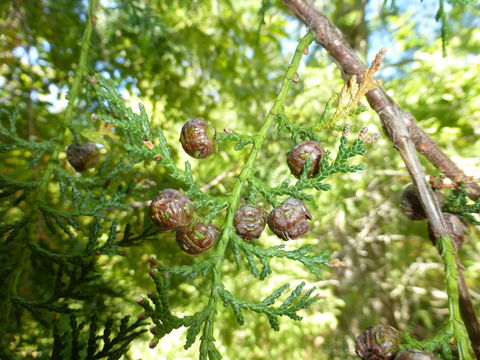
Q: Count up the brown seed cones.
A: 11